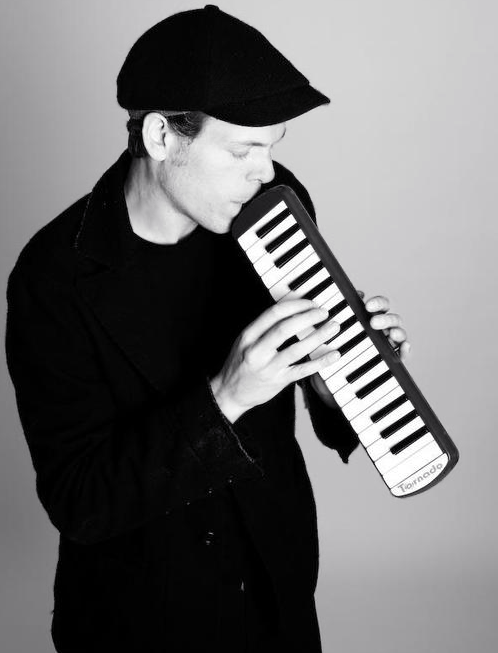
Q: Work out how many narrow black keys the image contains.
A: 13